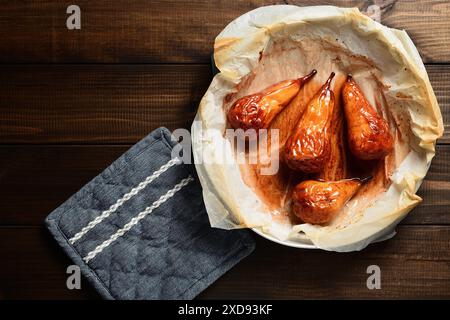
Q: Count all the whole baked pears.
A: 4